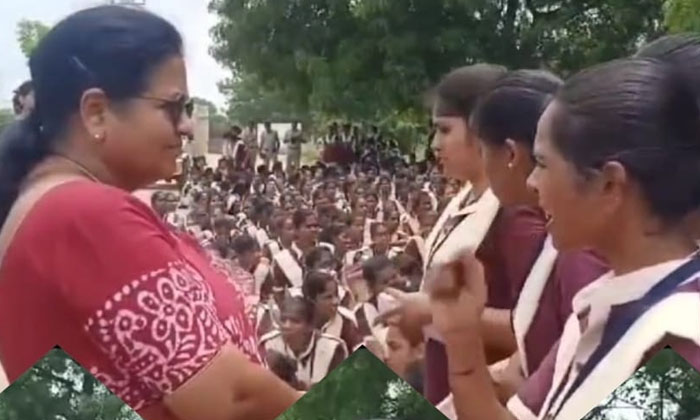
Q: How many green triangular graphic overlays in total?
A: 3